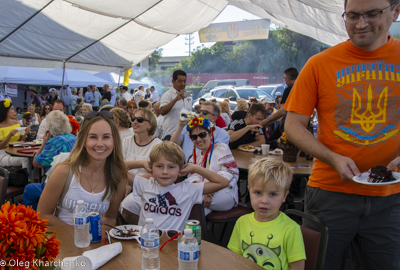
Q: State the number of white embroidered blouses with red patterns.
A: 1